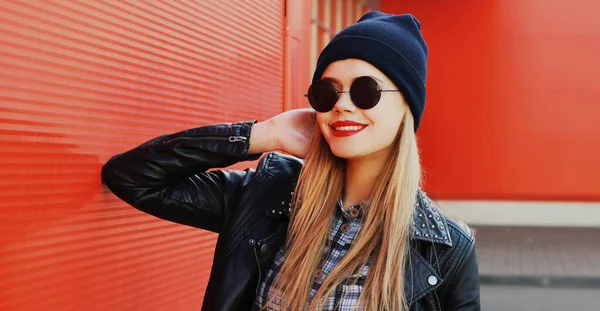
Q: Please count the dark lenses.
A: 2